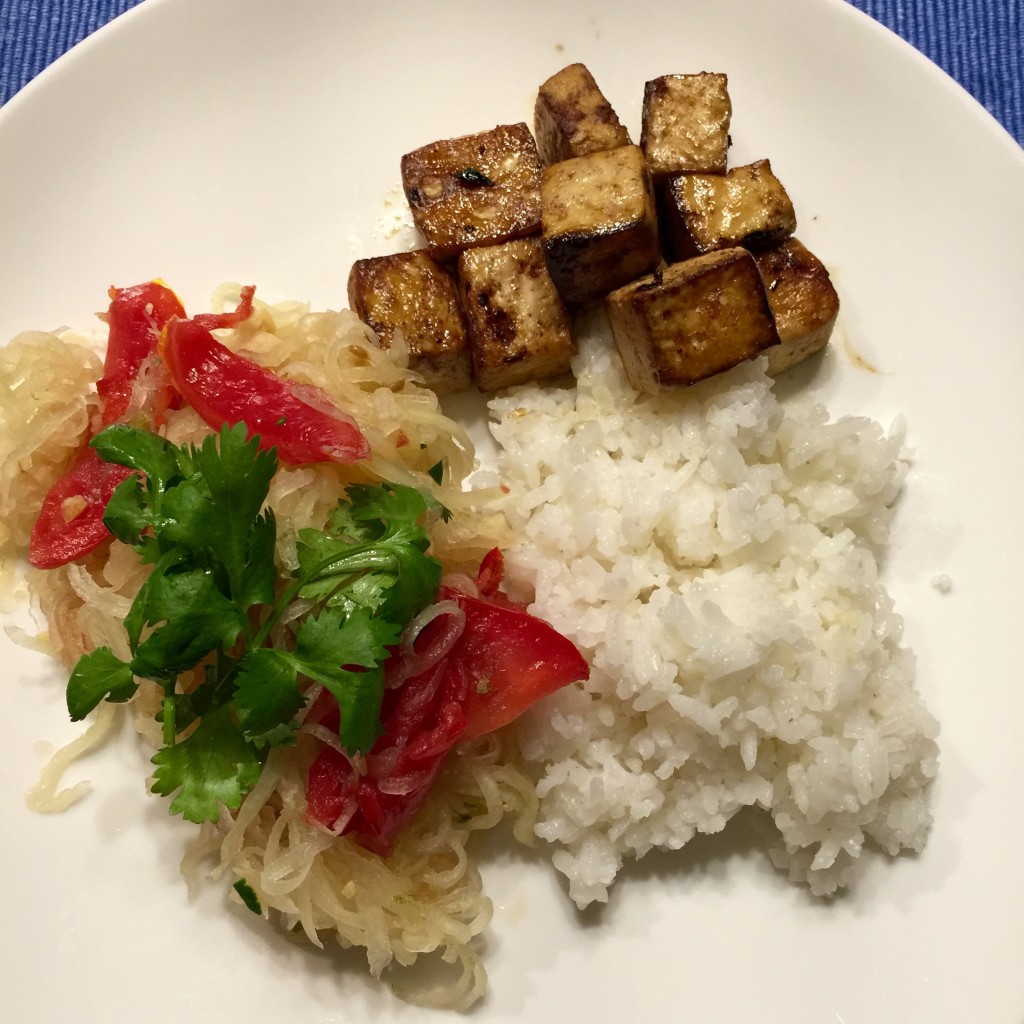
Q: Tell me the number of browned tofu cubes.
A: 9